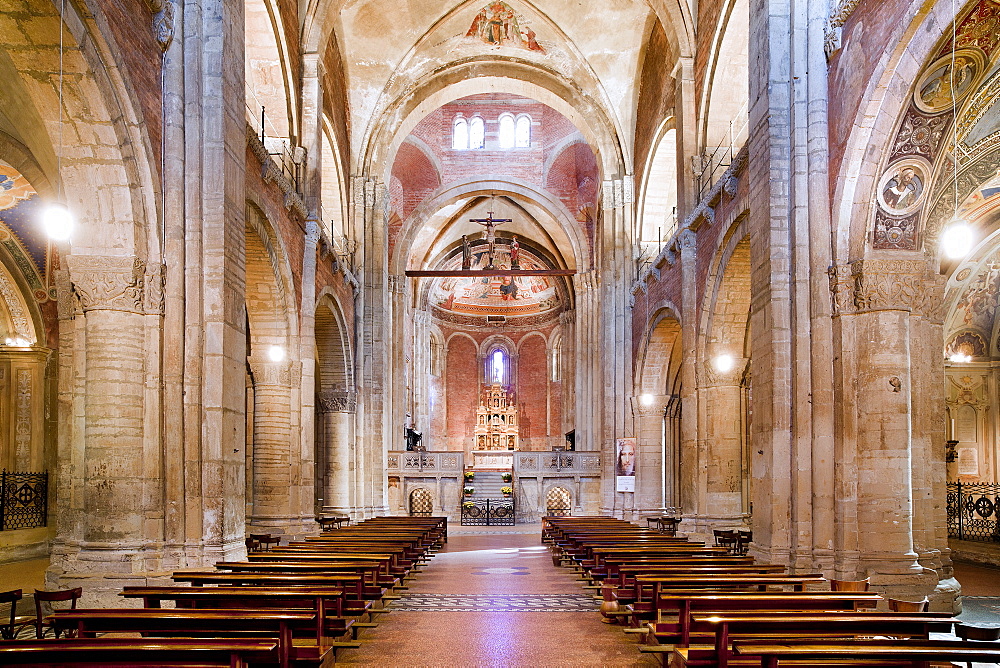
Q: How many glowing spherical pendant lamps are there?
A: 5